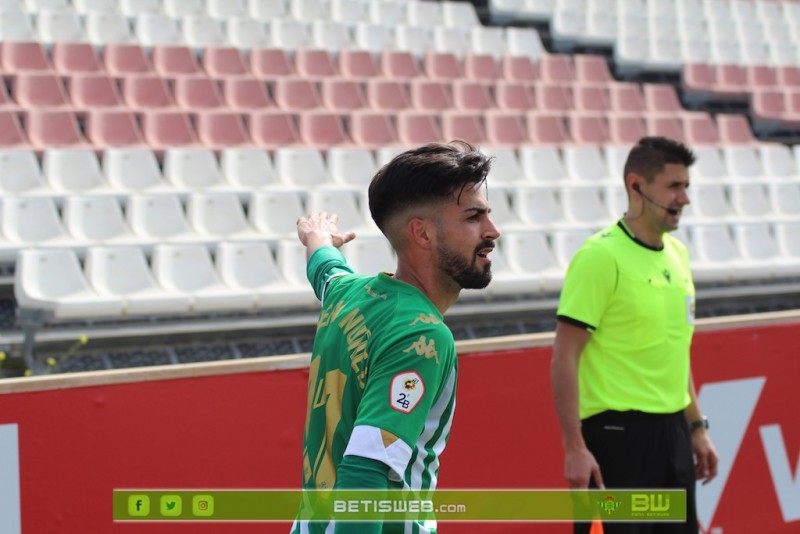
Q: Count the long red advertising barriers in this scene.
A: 1